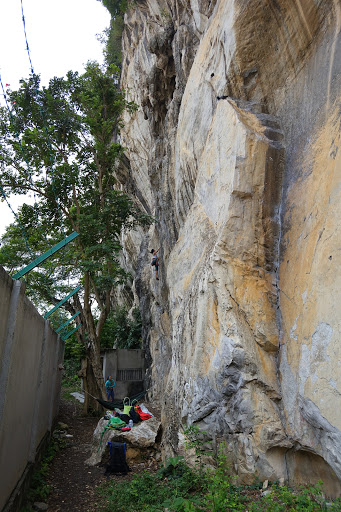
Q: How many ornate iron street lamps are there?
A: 0